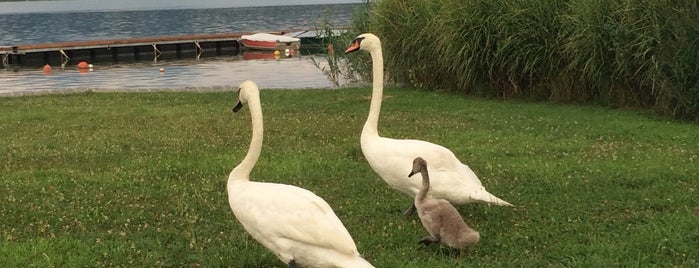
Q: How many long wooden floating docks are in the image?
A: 1